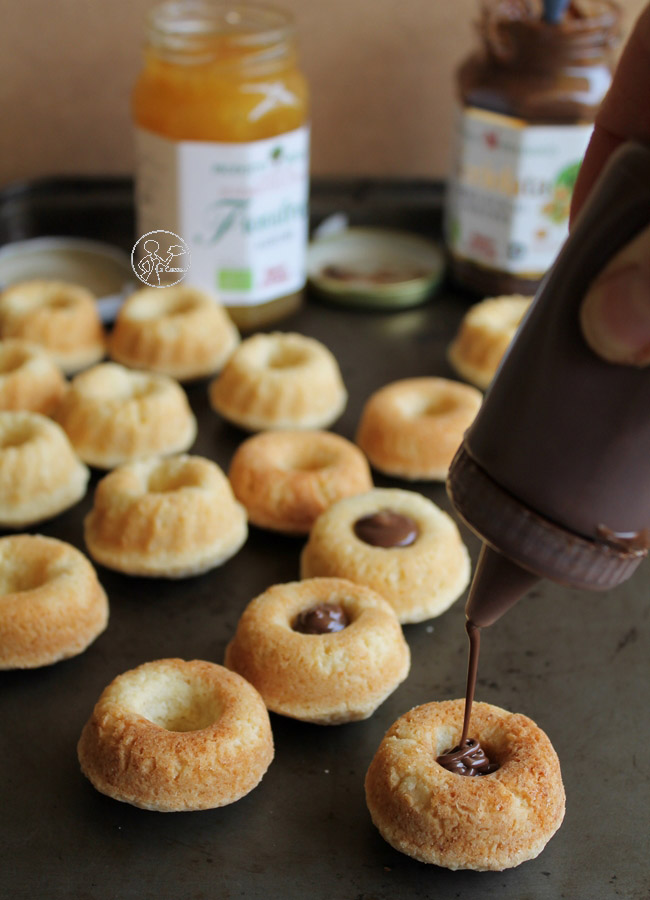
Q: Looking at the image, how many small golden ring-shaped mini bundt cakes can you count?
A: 15